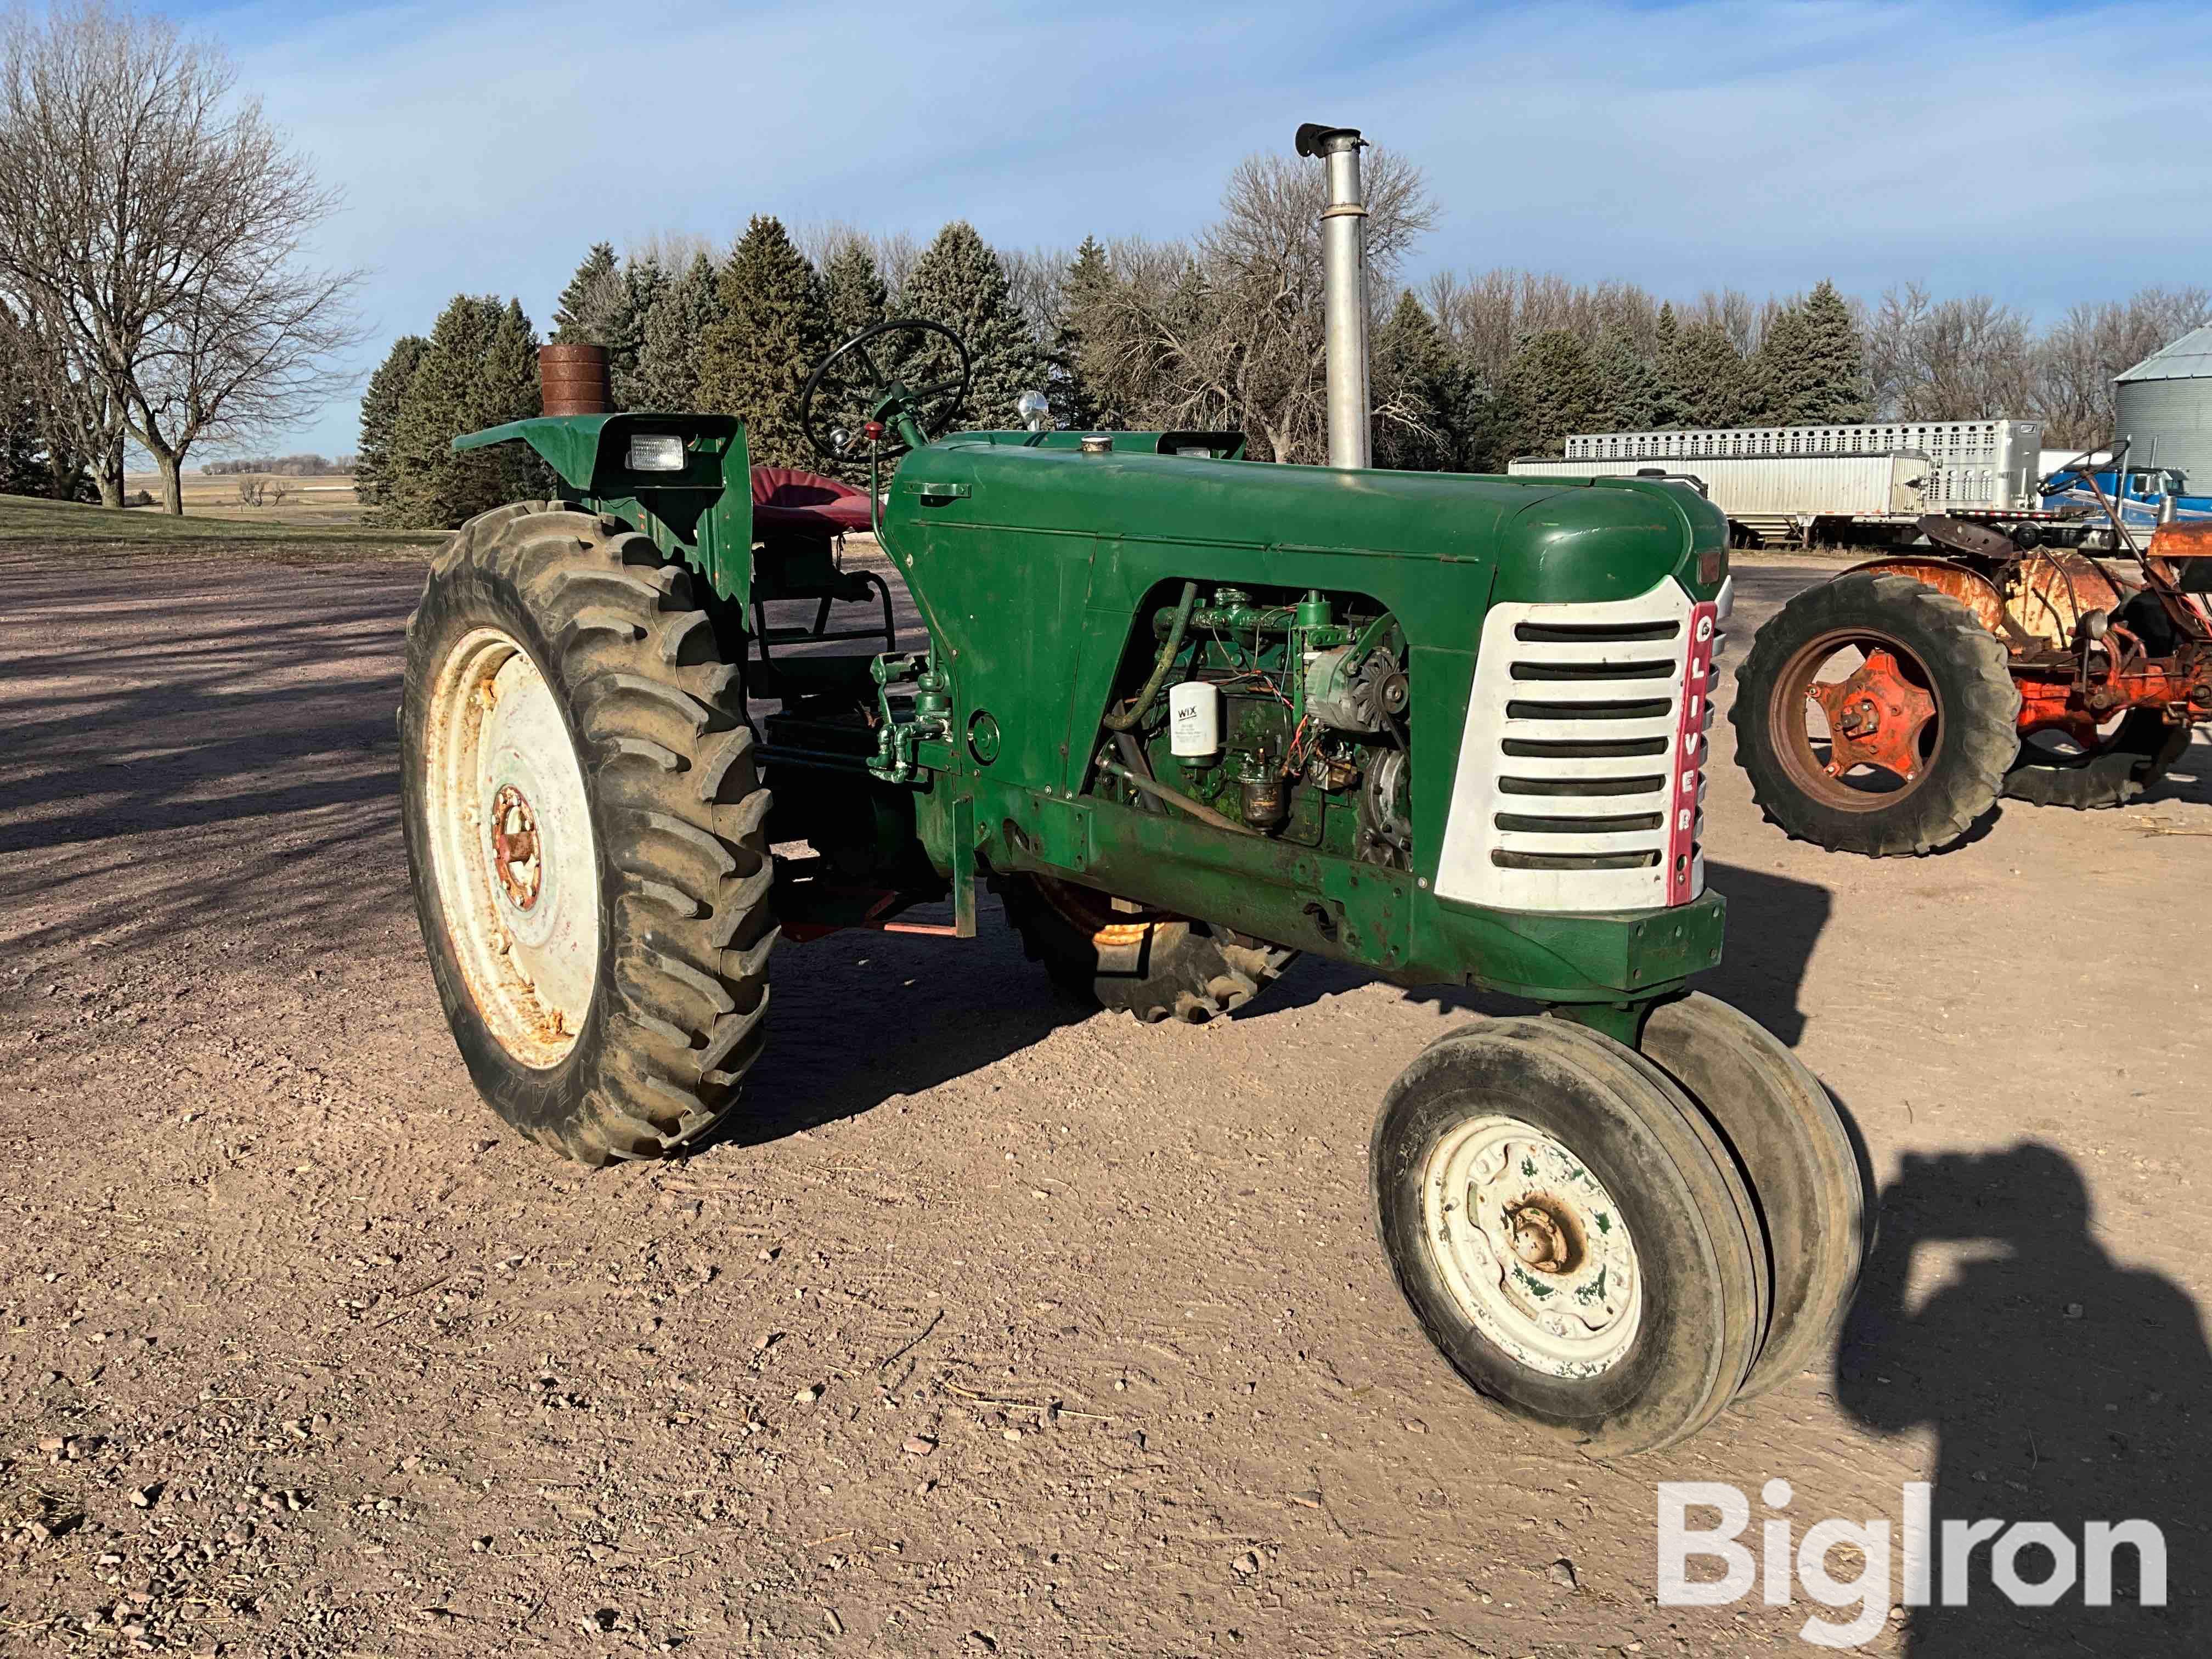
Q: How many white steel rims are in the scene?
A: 2